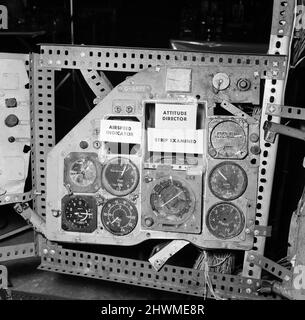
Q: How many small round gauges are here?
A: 7